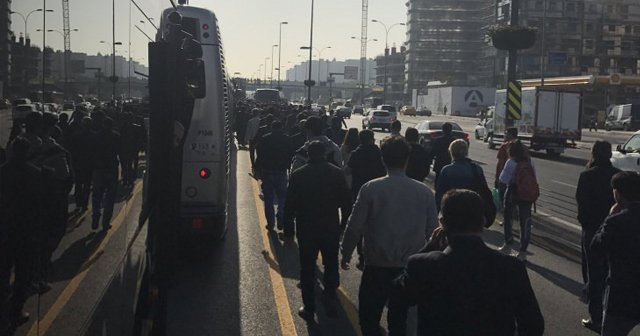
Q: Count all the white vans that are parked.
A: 1